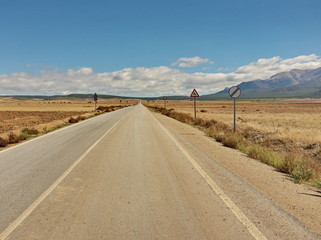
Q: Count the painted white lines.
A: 3